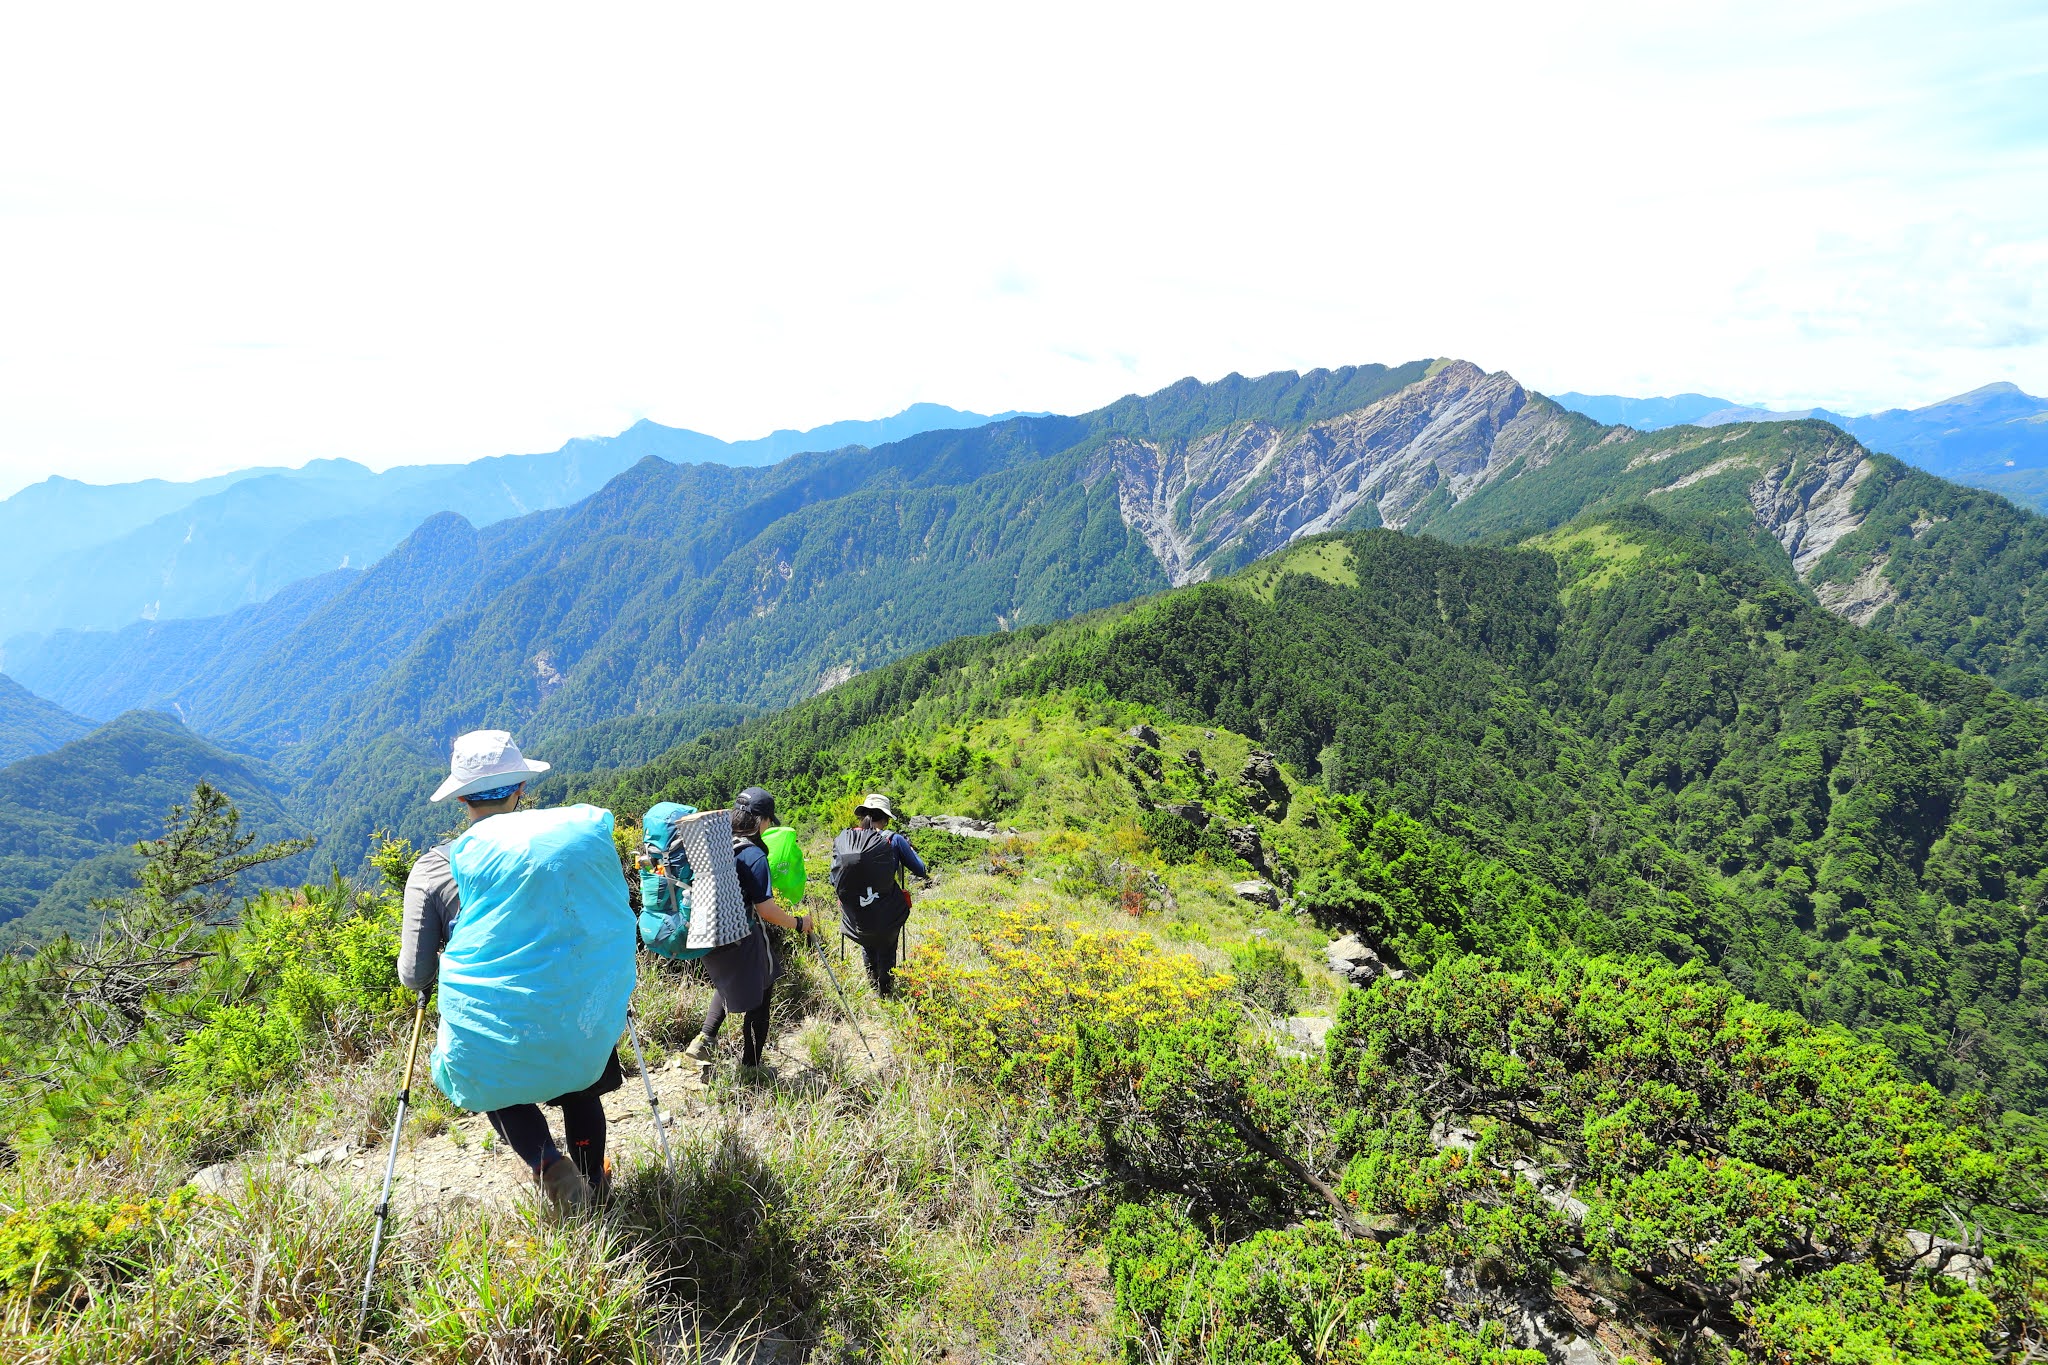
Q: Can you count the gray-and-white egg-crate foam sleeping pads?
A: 1